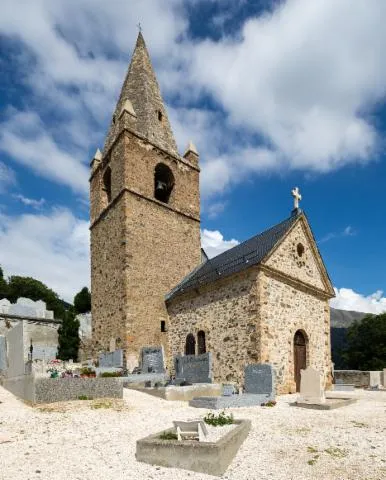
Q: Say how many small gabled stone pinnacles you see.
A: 3